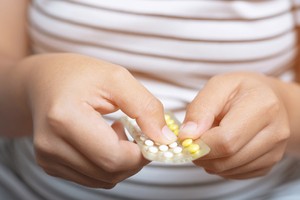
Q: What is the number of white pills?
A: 6